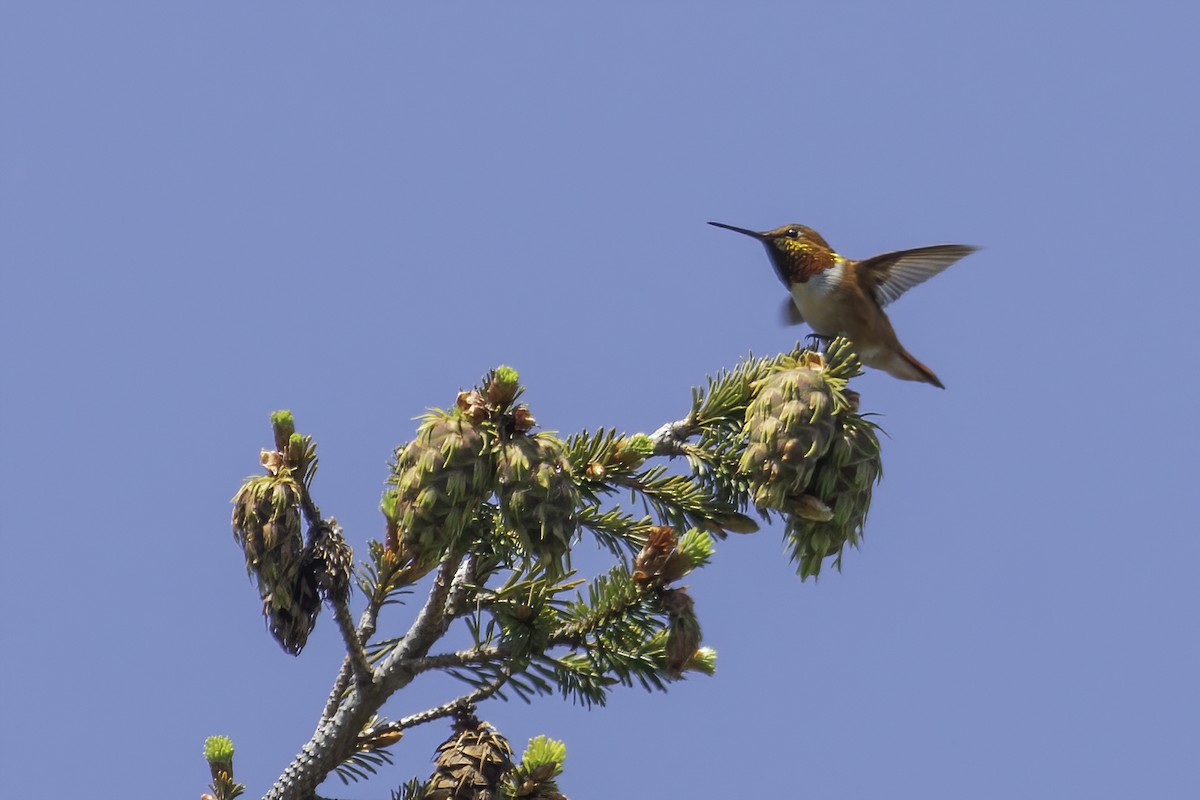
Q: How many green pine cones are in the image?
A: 4